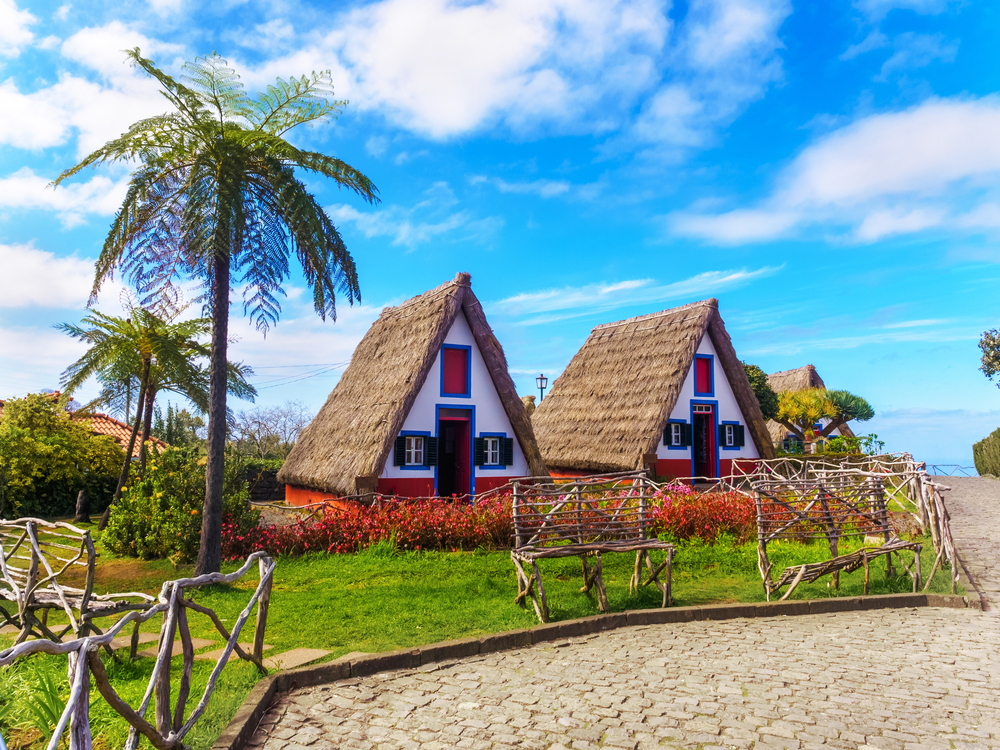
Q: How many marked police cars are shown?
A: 0